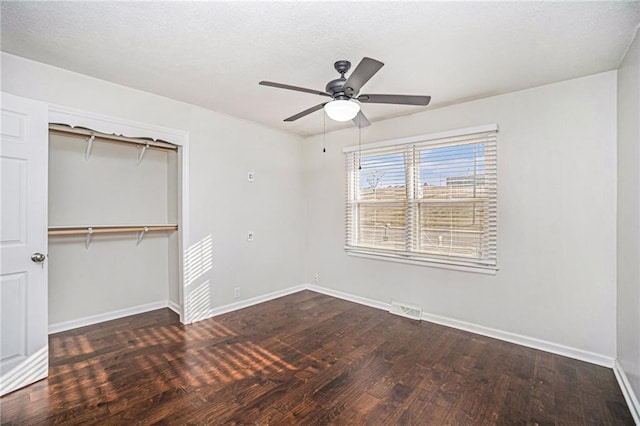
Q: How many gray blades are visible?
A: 5